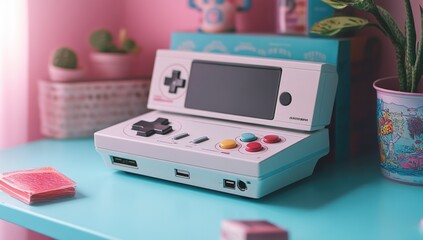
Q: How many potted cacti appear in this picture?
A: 2